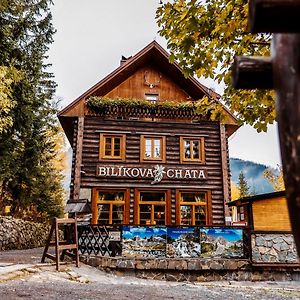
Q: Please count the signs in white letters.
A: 1